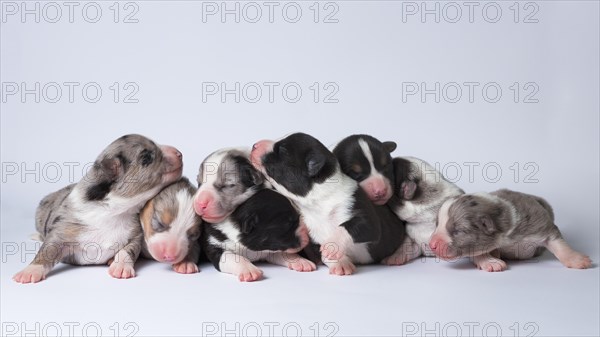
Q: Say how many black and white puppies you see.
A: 3